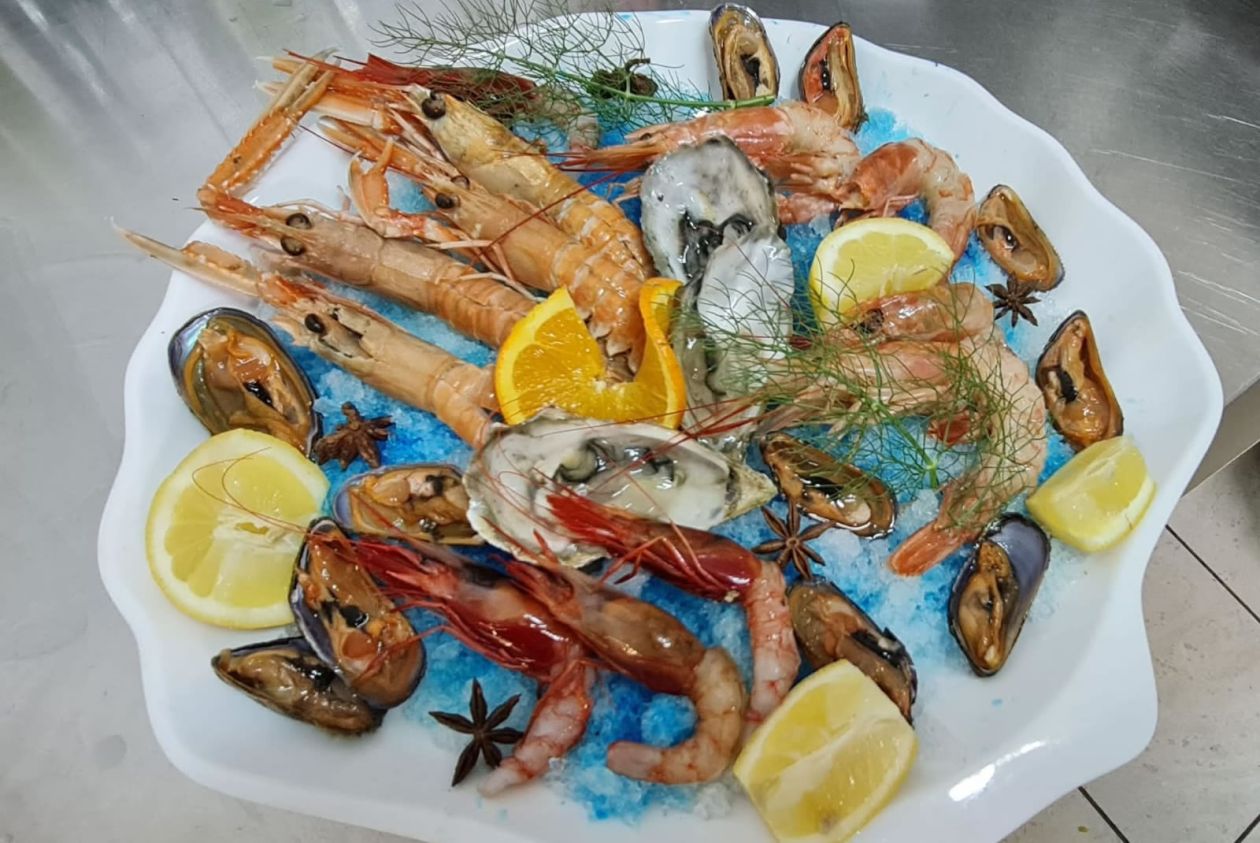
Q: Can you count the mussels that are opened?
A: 11